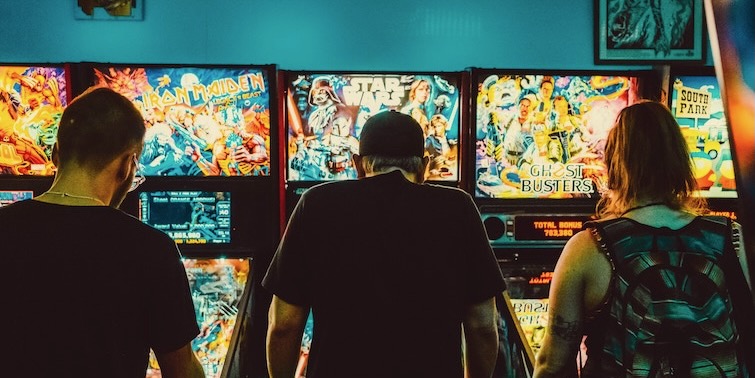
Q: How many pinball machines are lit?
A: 5